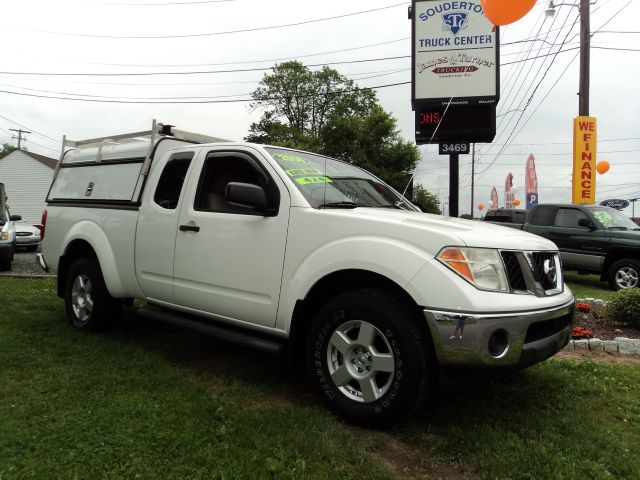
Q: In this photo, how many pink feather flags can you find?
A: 3